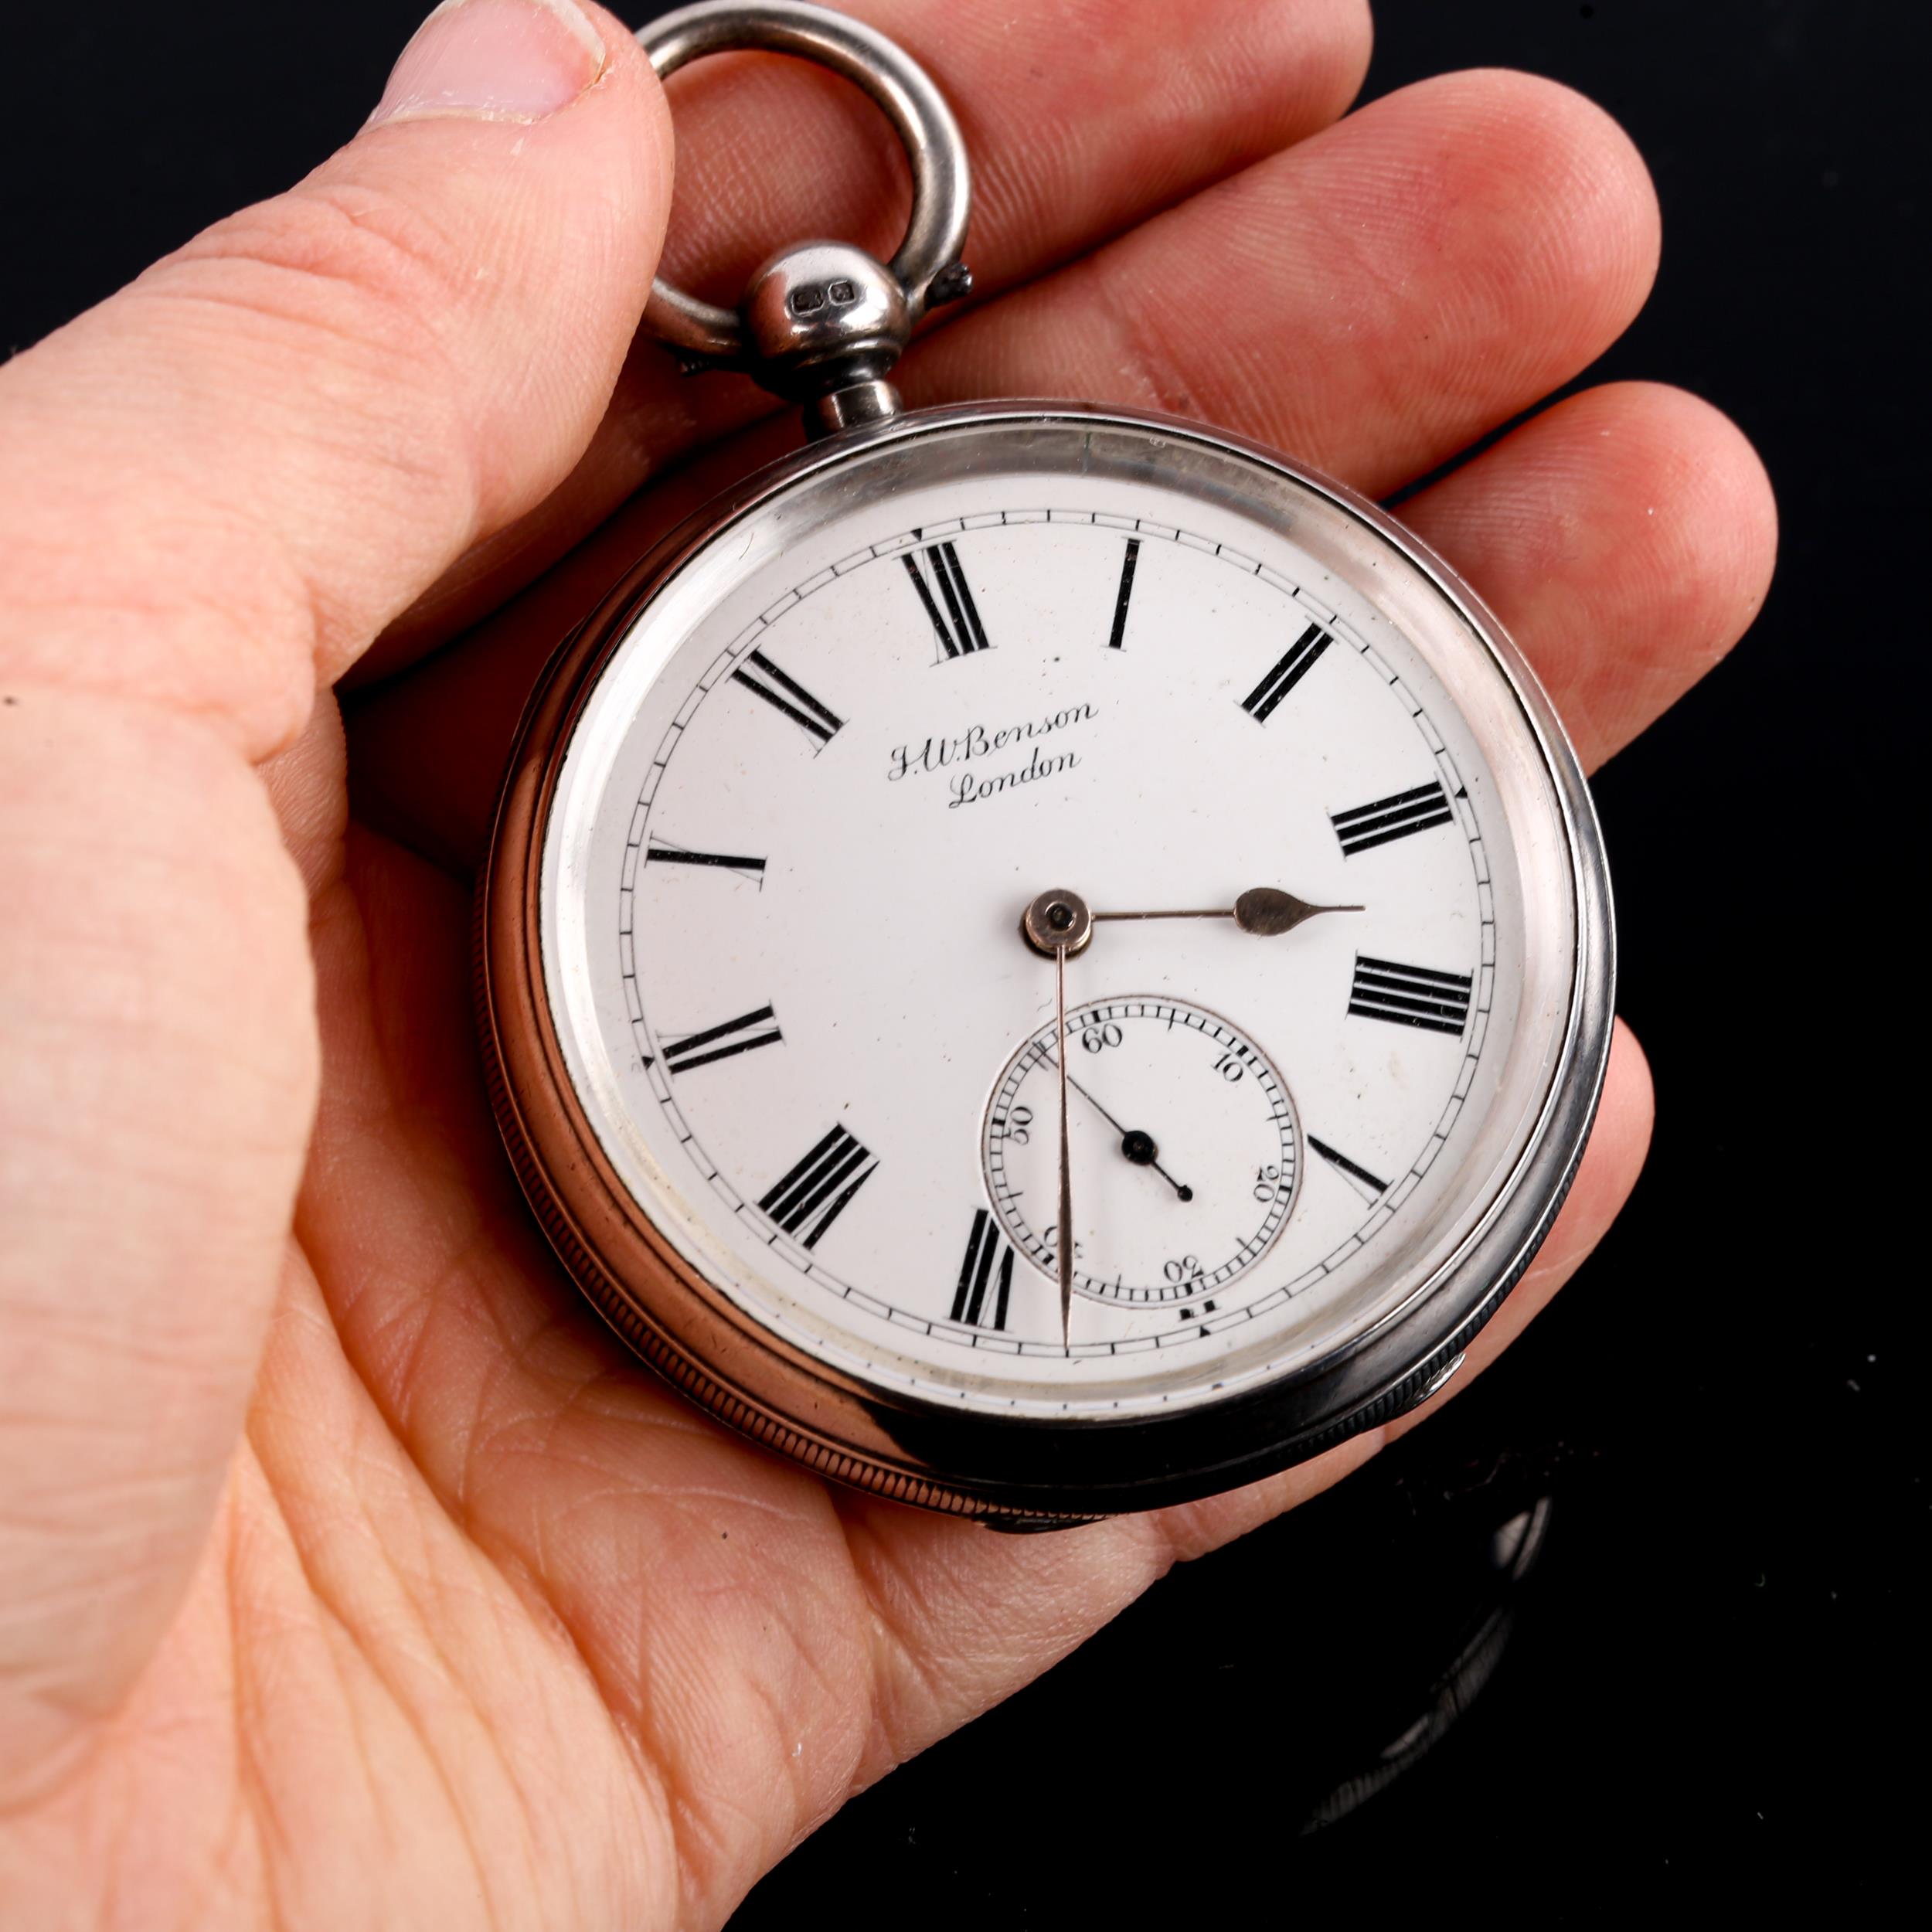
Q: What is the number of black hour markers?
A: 12